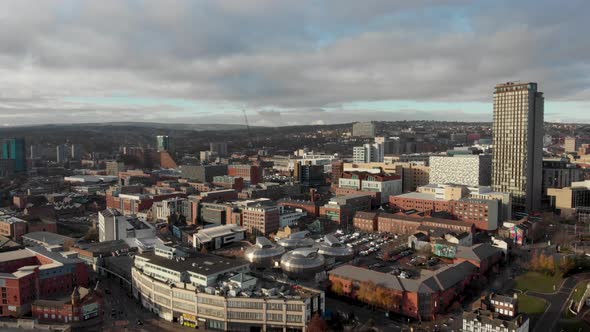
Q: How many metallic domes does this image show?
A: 4